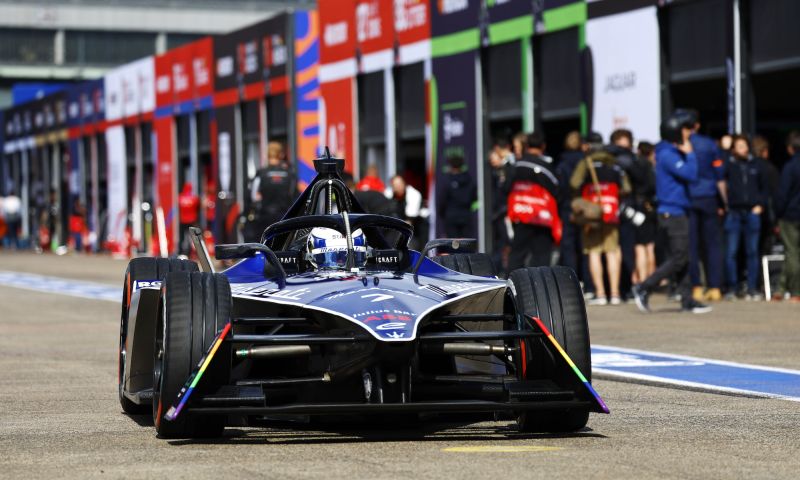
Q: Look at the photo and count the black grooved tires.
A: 4